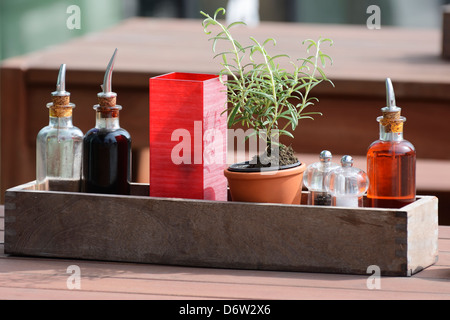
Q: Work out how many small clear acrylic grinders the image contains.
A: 2